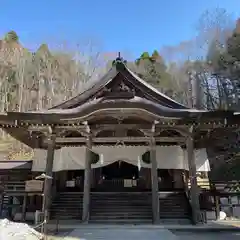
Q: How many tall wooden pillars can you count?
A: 4